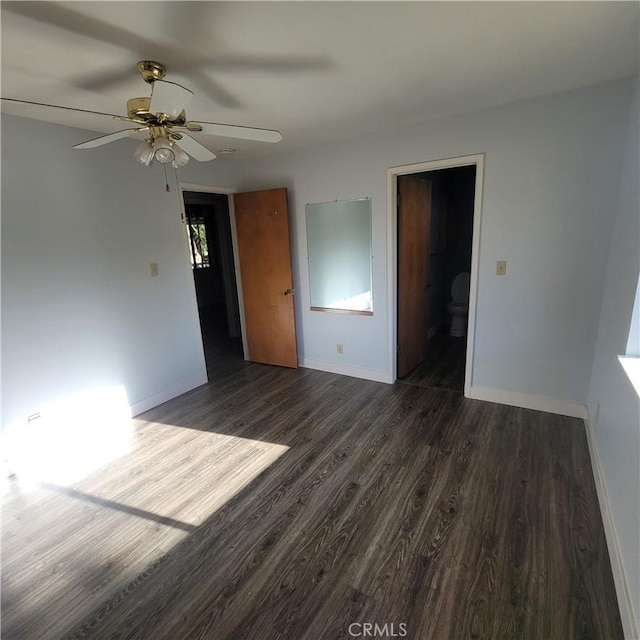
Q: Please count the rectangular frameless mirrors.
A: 1